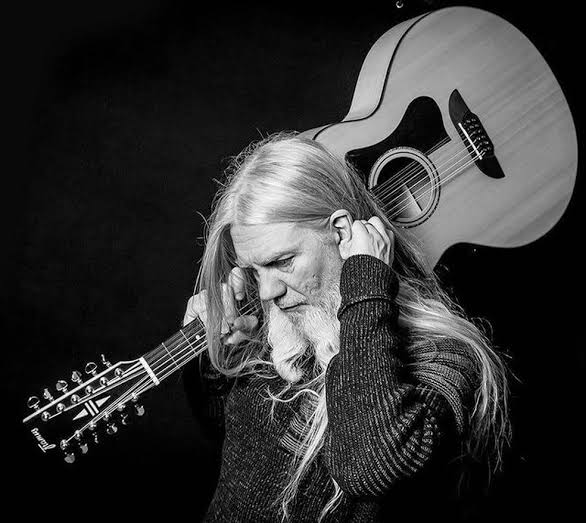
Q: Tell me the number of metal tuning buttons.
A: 12